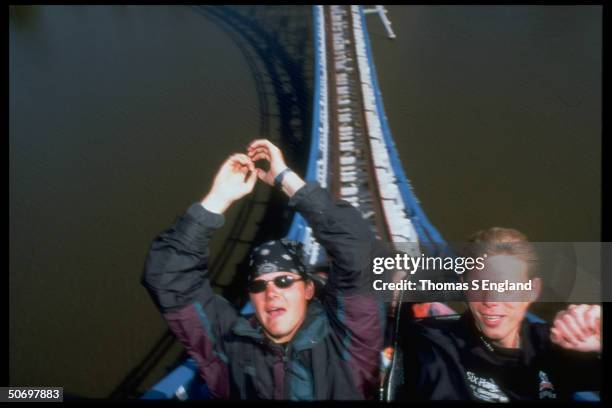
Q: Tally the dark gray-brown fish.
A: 0